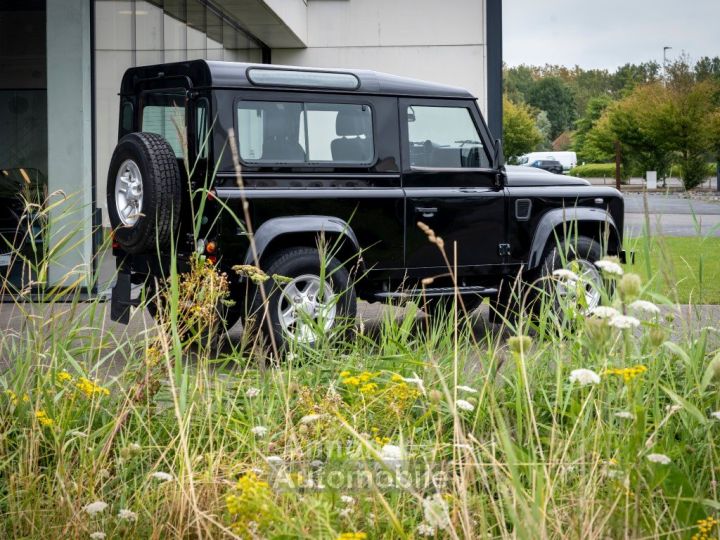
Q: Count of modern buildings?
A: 1